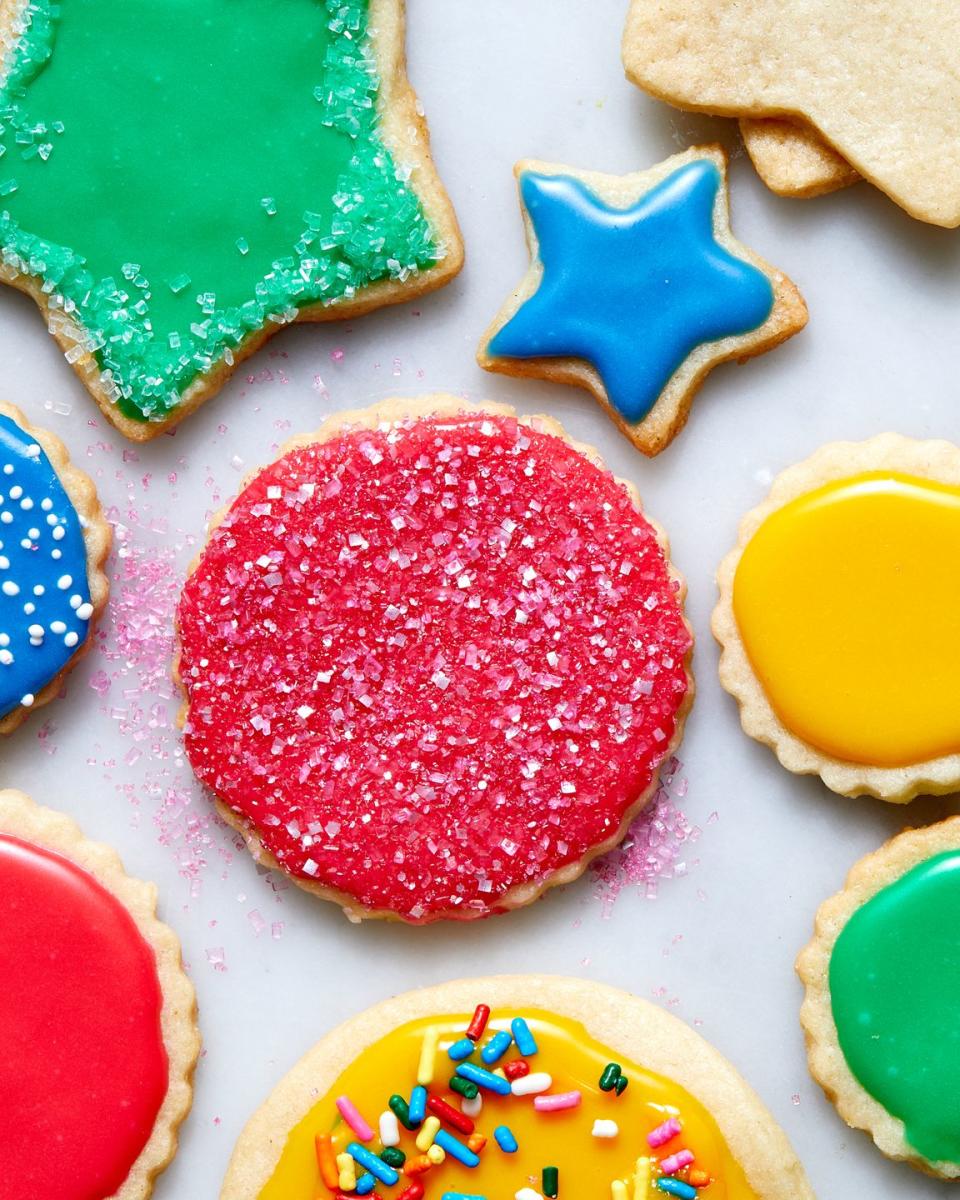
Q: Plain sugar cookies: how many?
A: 2